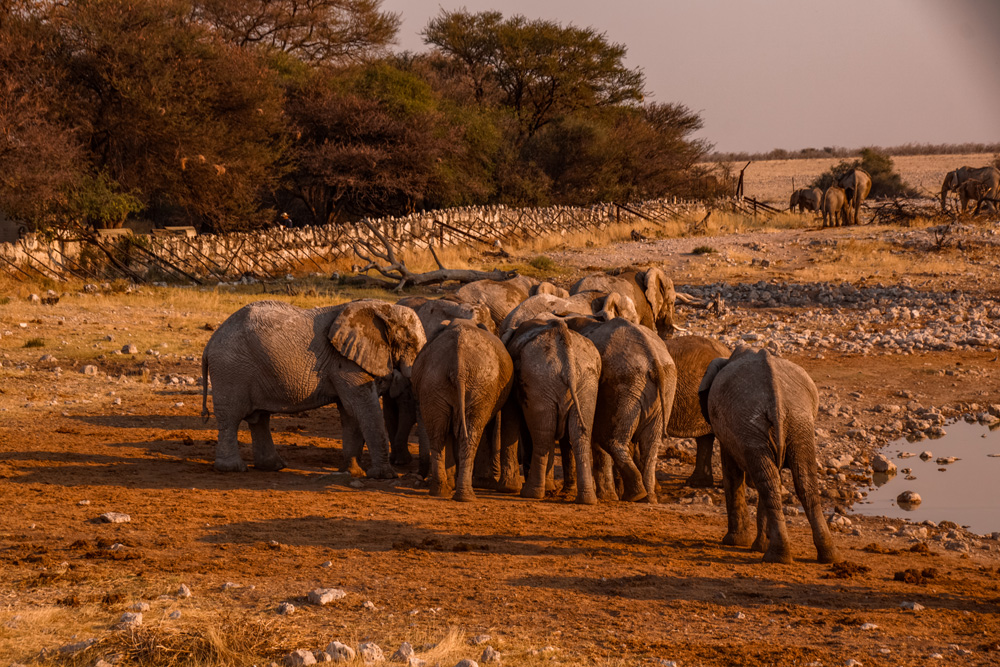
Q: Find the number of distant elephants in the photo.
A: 5